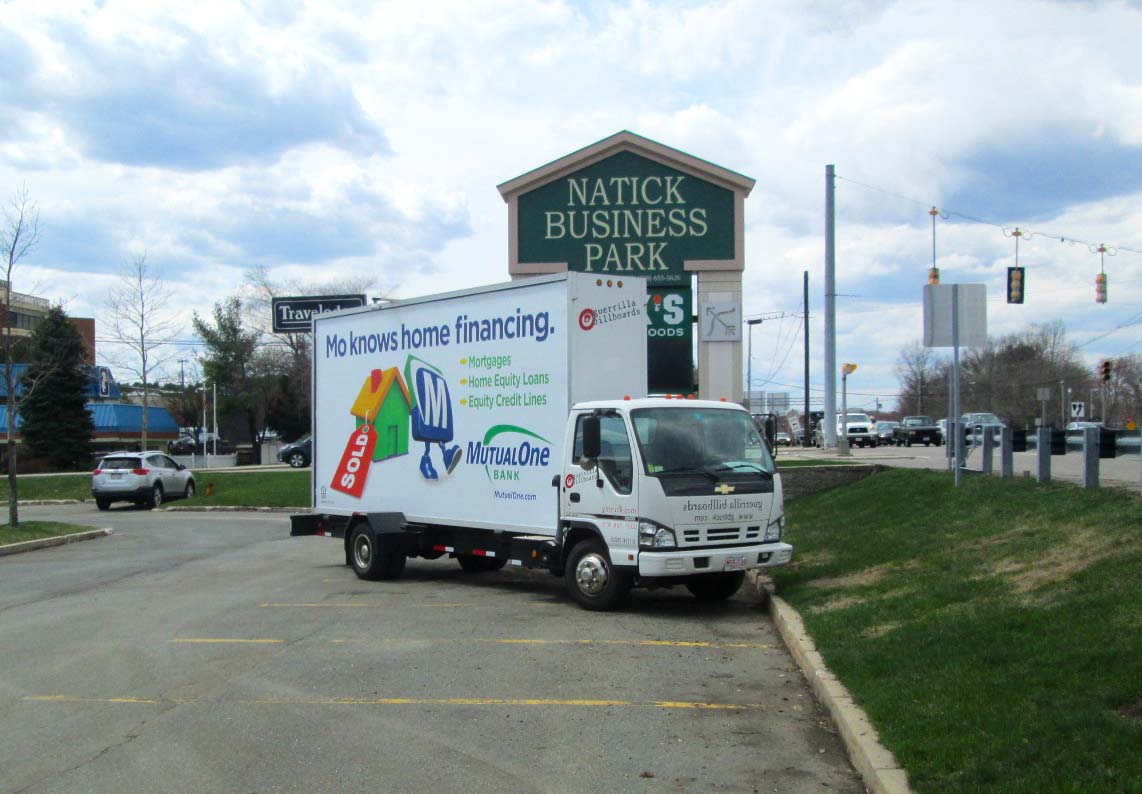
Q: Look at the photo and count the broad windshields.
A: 1